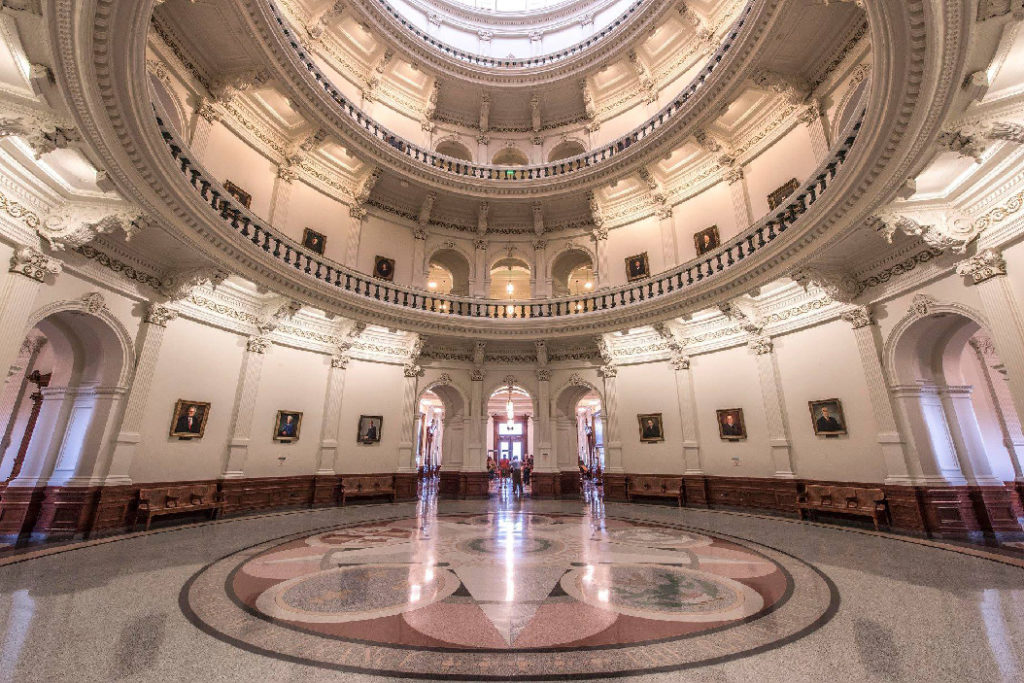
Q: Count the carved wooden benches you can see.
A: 4